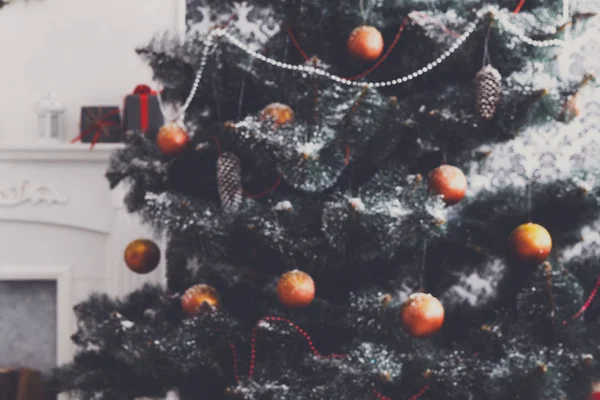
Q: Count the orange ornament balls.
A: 9